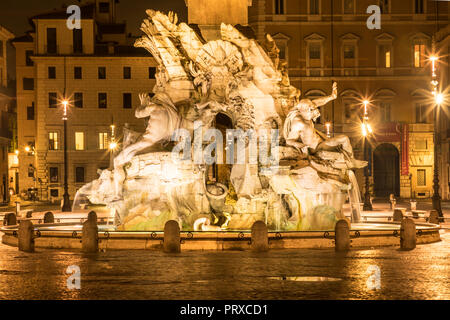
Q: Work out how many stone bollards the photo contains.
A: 11